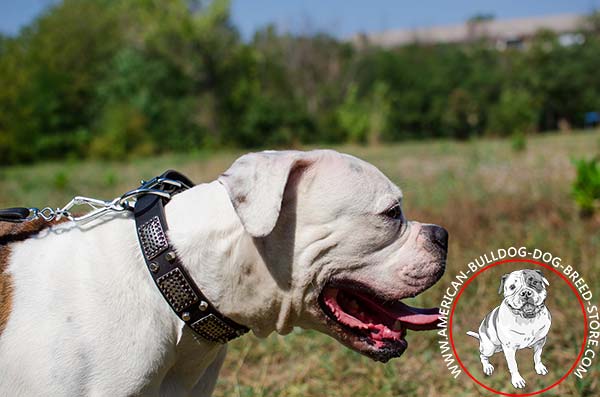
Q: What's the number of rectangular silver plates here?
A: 3